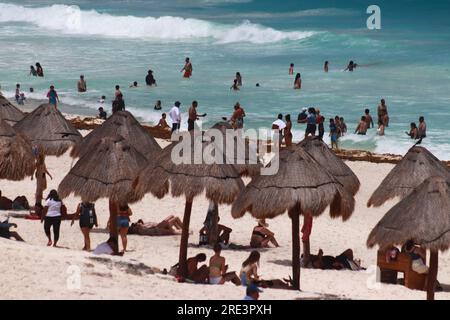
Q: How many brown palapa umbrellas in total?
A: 11